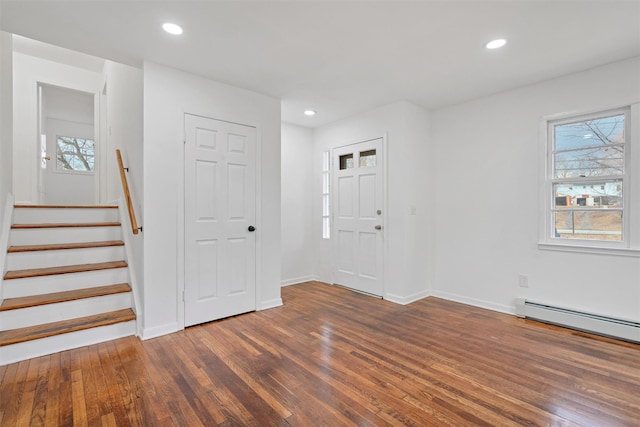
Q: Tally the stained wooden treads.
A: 6